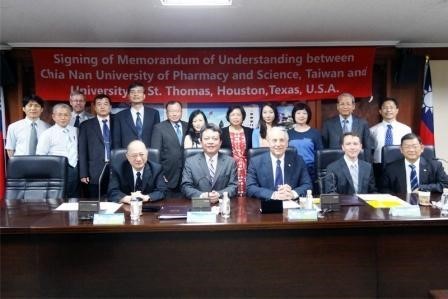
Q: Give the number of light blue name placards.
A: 4